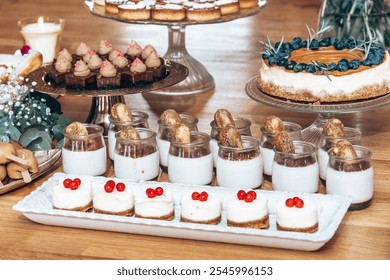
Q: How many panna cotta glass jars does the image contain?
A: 11